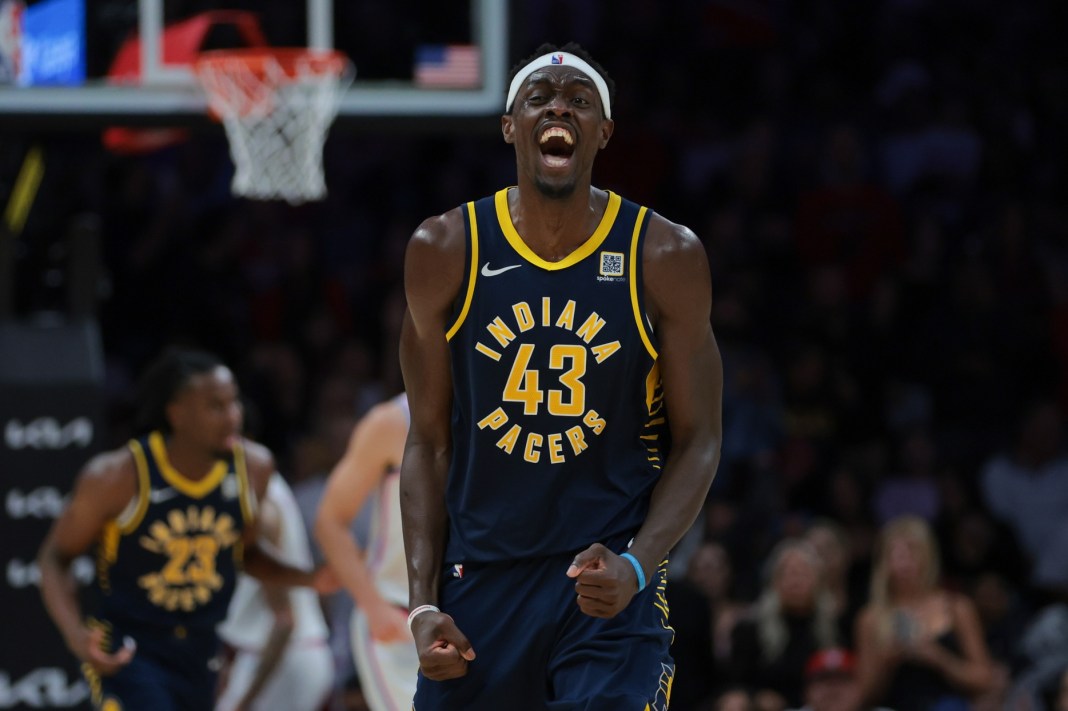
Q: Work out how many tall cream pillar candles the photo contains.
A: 0